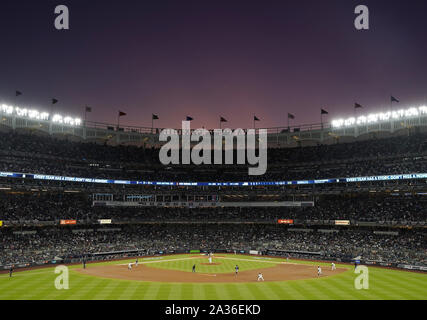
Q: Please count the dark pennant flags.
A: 12